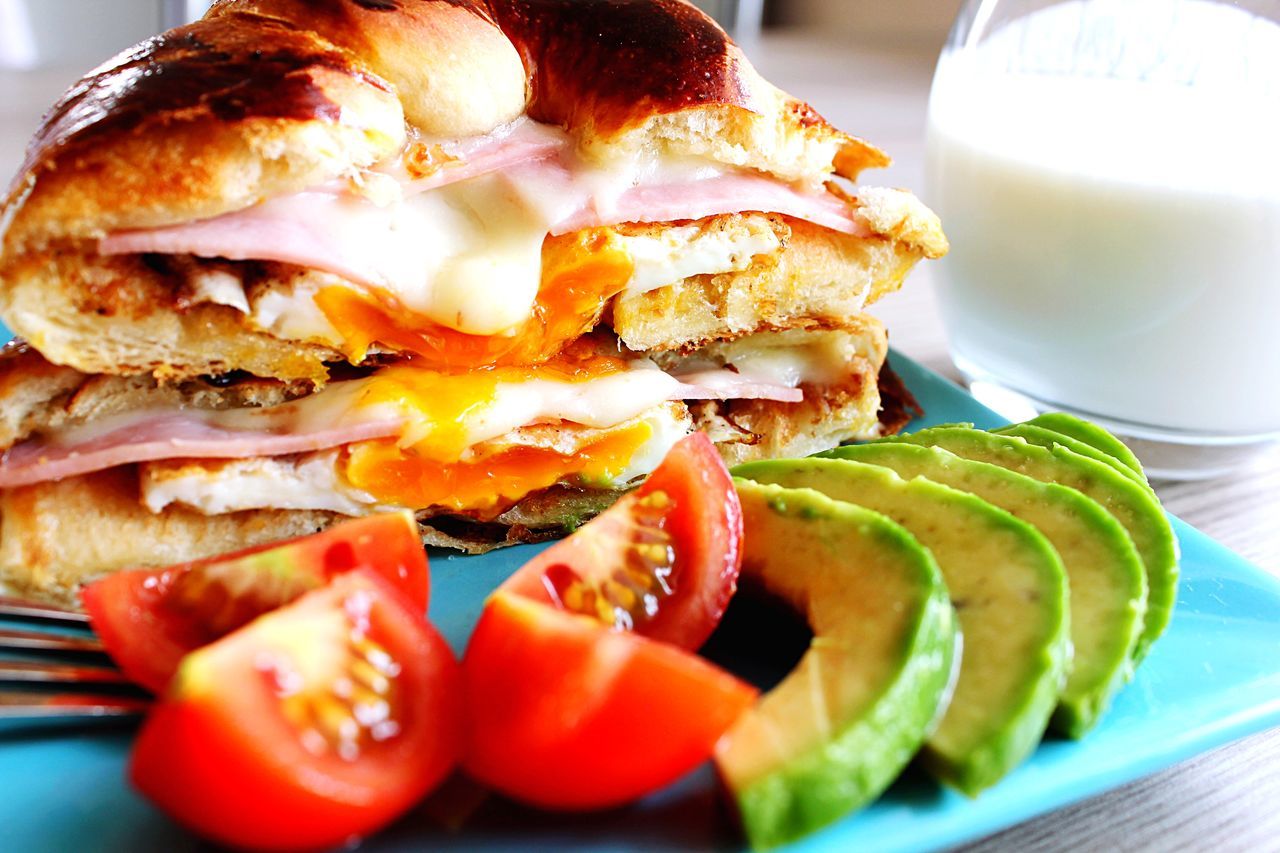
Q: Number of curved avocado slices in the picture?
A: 6